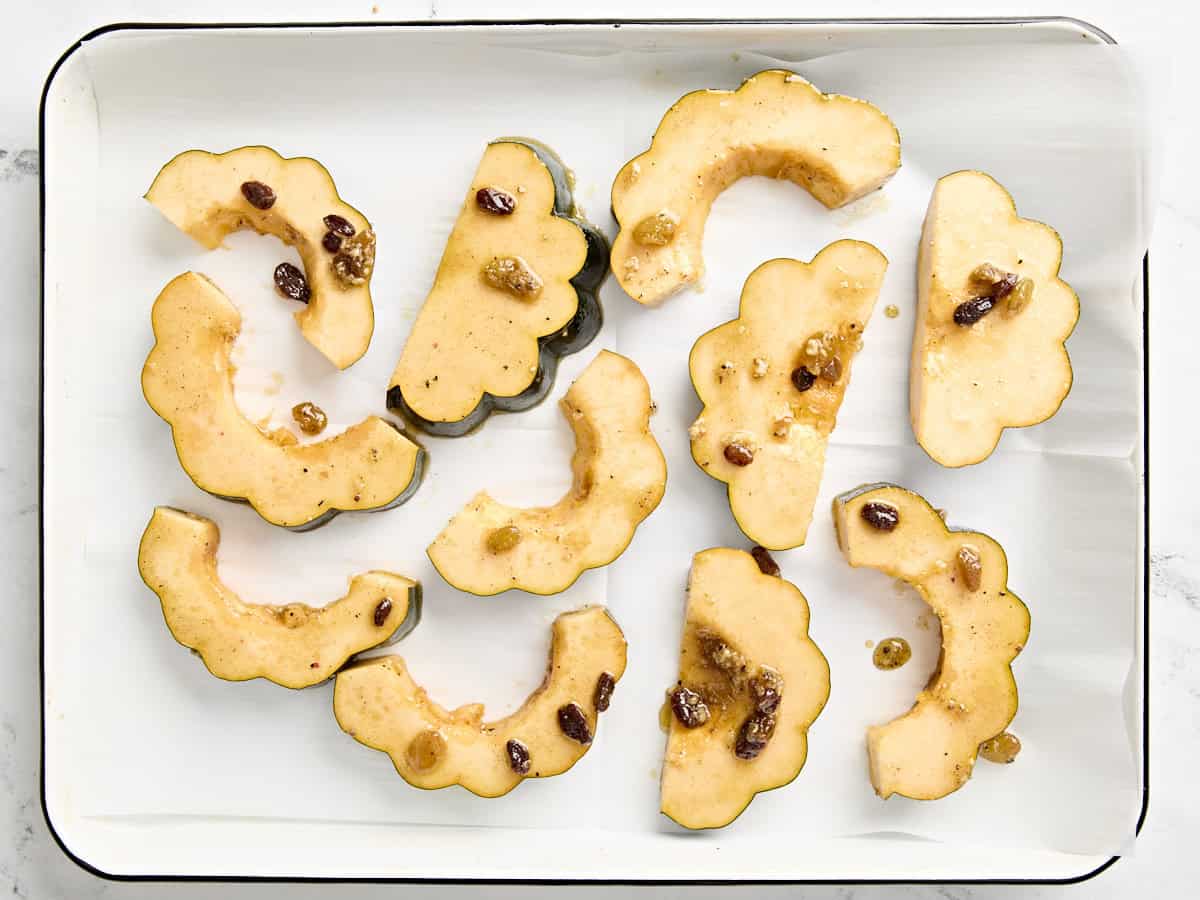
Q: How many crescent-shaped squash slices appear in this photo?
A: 7